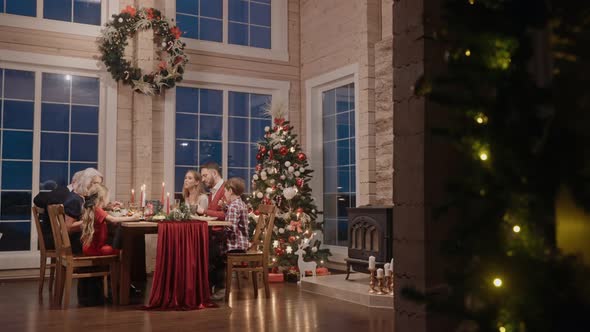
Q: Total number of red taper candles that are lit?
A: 4